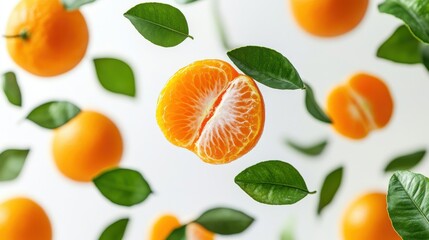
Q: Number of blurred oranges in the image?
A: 7